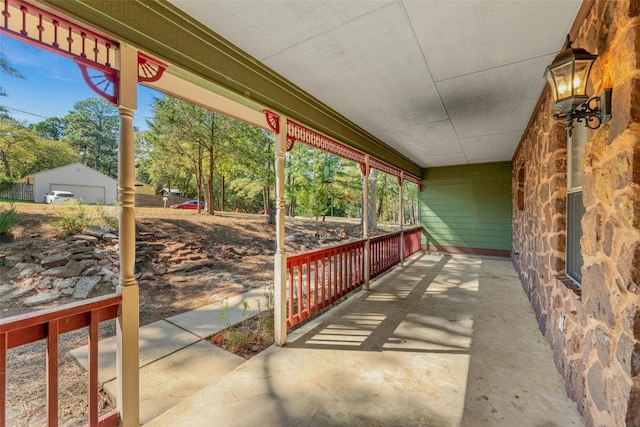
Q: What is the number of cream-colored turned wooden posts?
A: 4